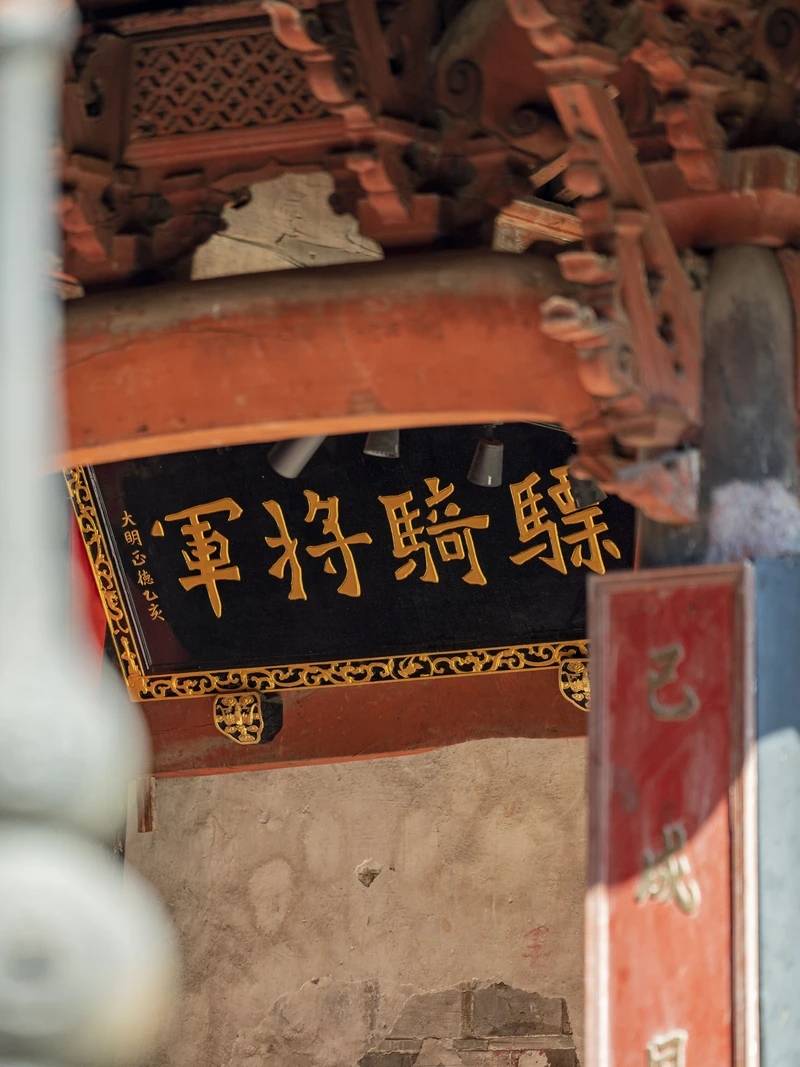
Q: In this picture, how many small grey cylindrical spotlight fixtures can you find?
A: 3